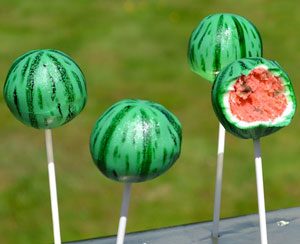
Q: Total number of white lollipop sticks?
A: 4